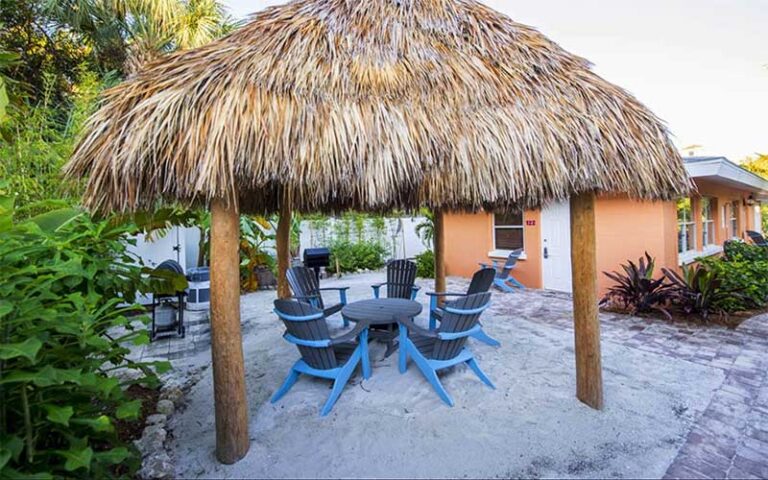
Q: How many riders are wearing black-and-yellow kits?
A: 0